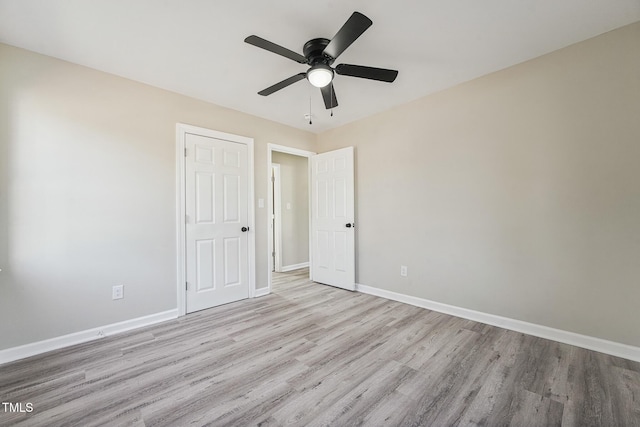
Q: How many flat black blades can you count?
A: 5